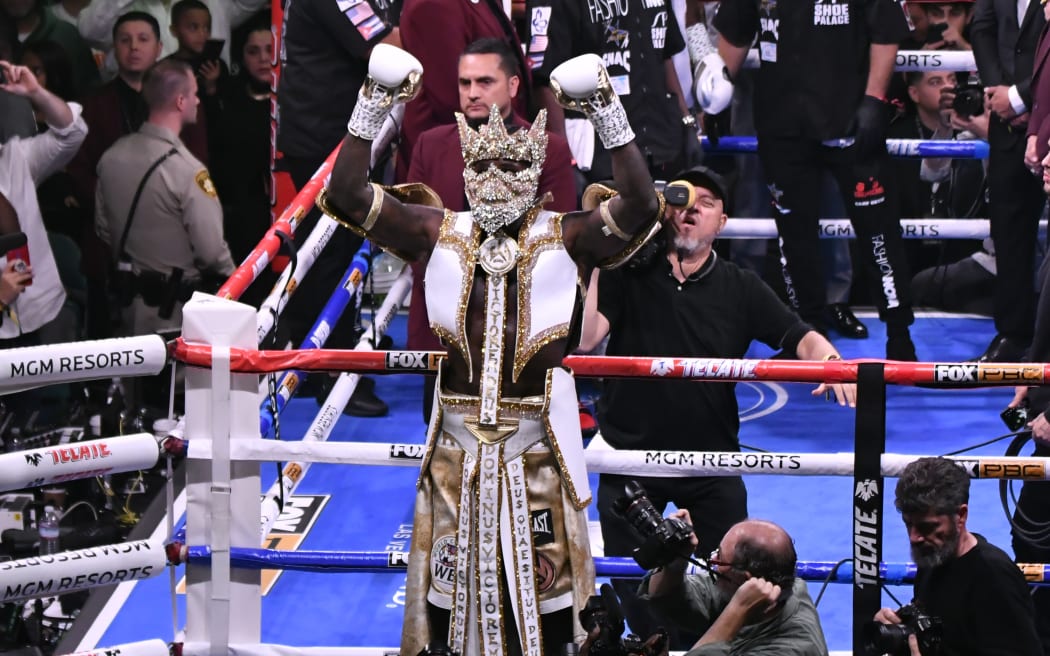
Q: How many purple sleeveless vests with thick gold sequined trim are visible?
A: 0